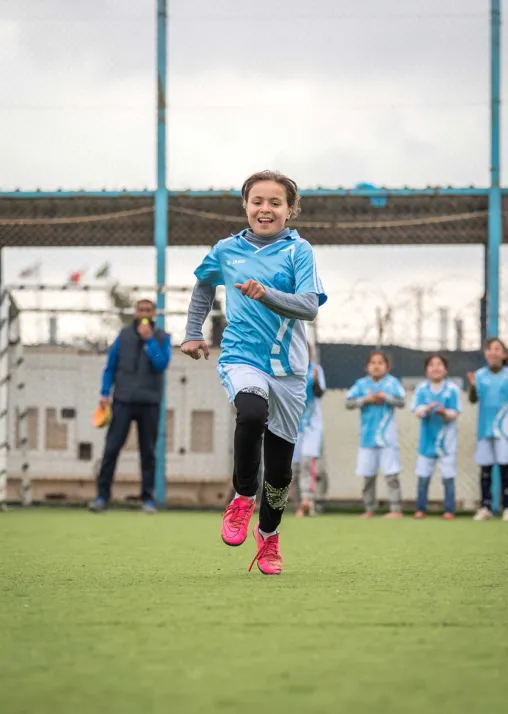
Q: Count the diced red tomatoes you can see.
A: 0